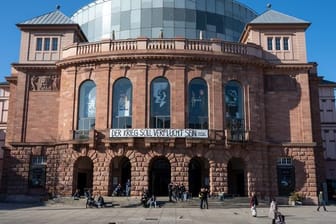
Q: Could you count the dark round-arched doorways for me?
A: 5